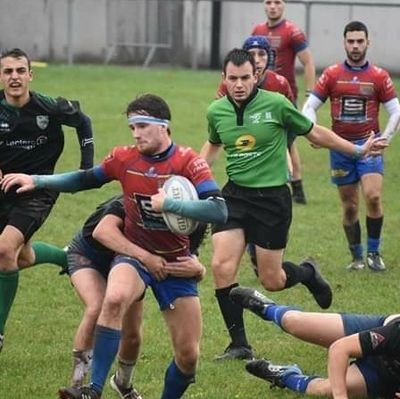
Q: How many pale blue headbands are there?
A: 1